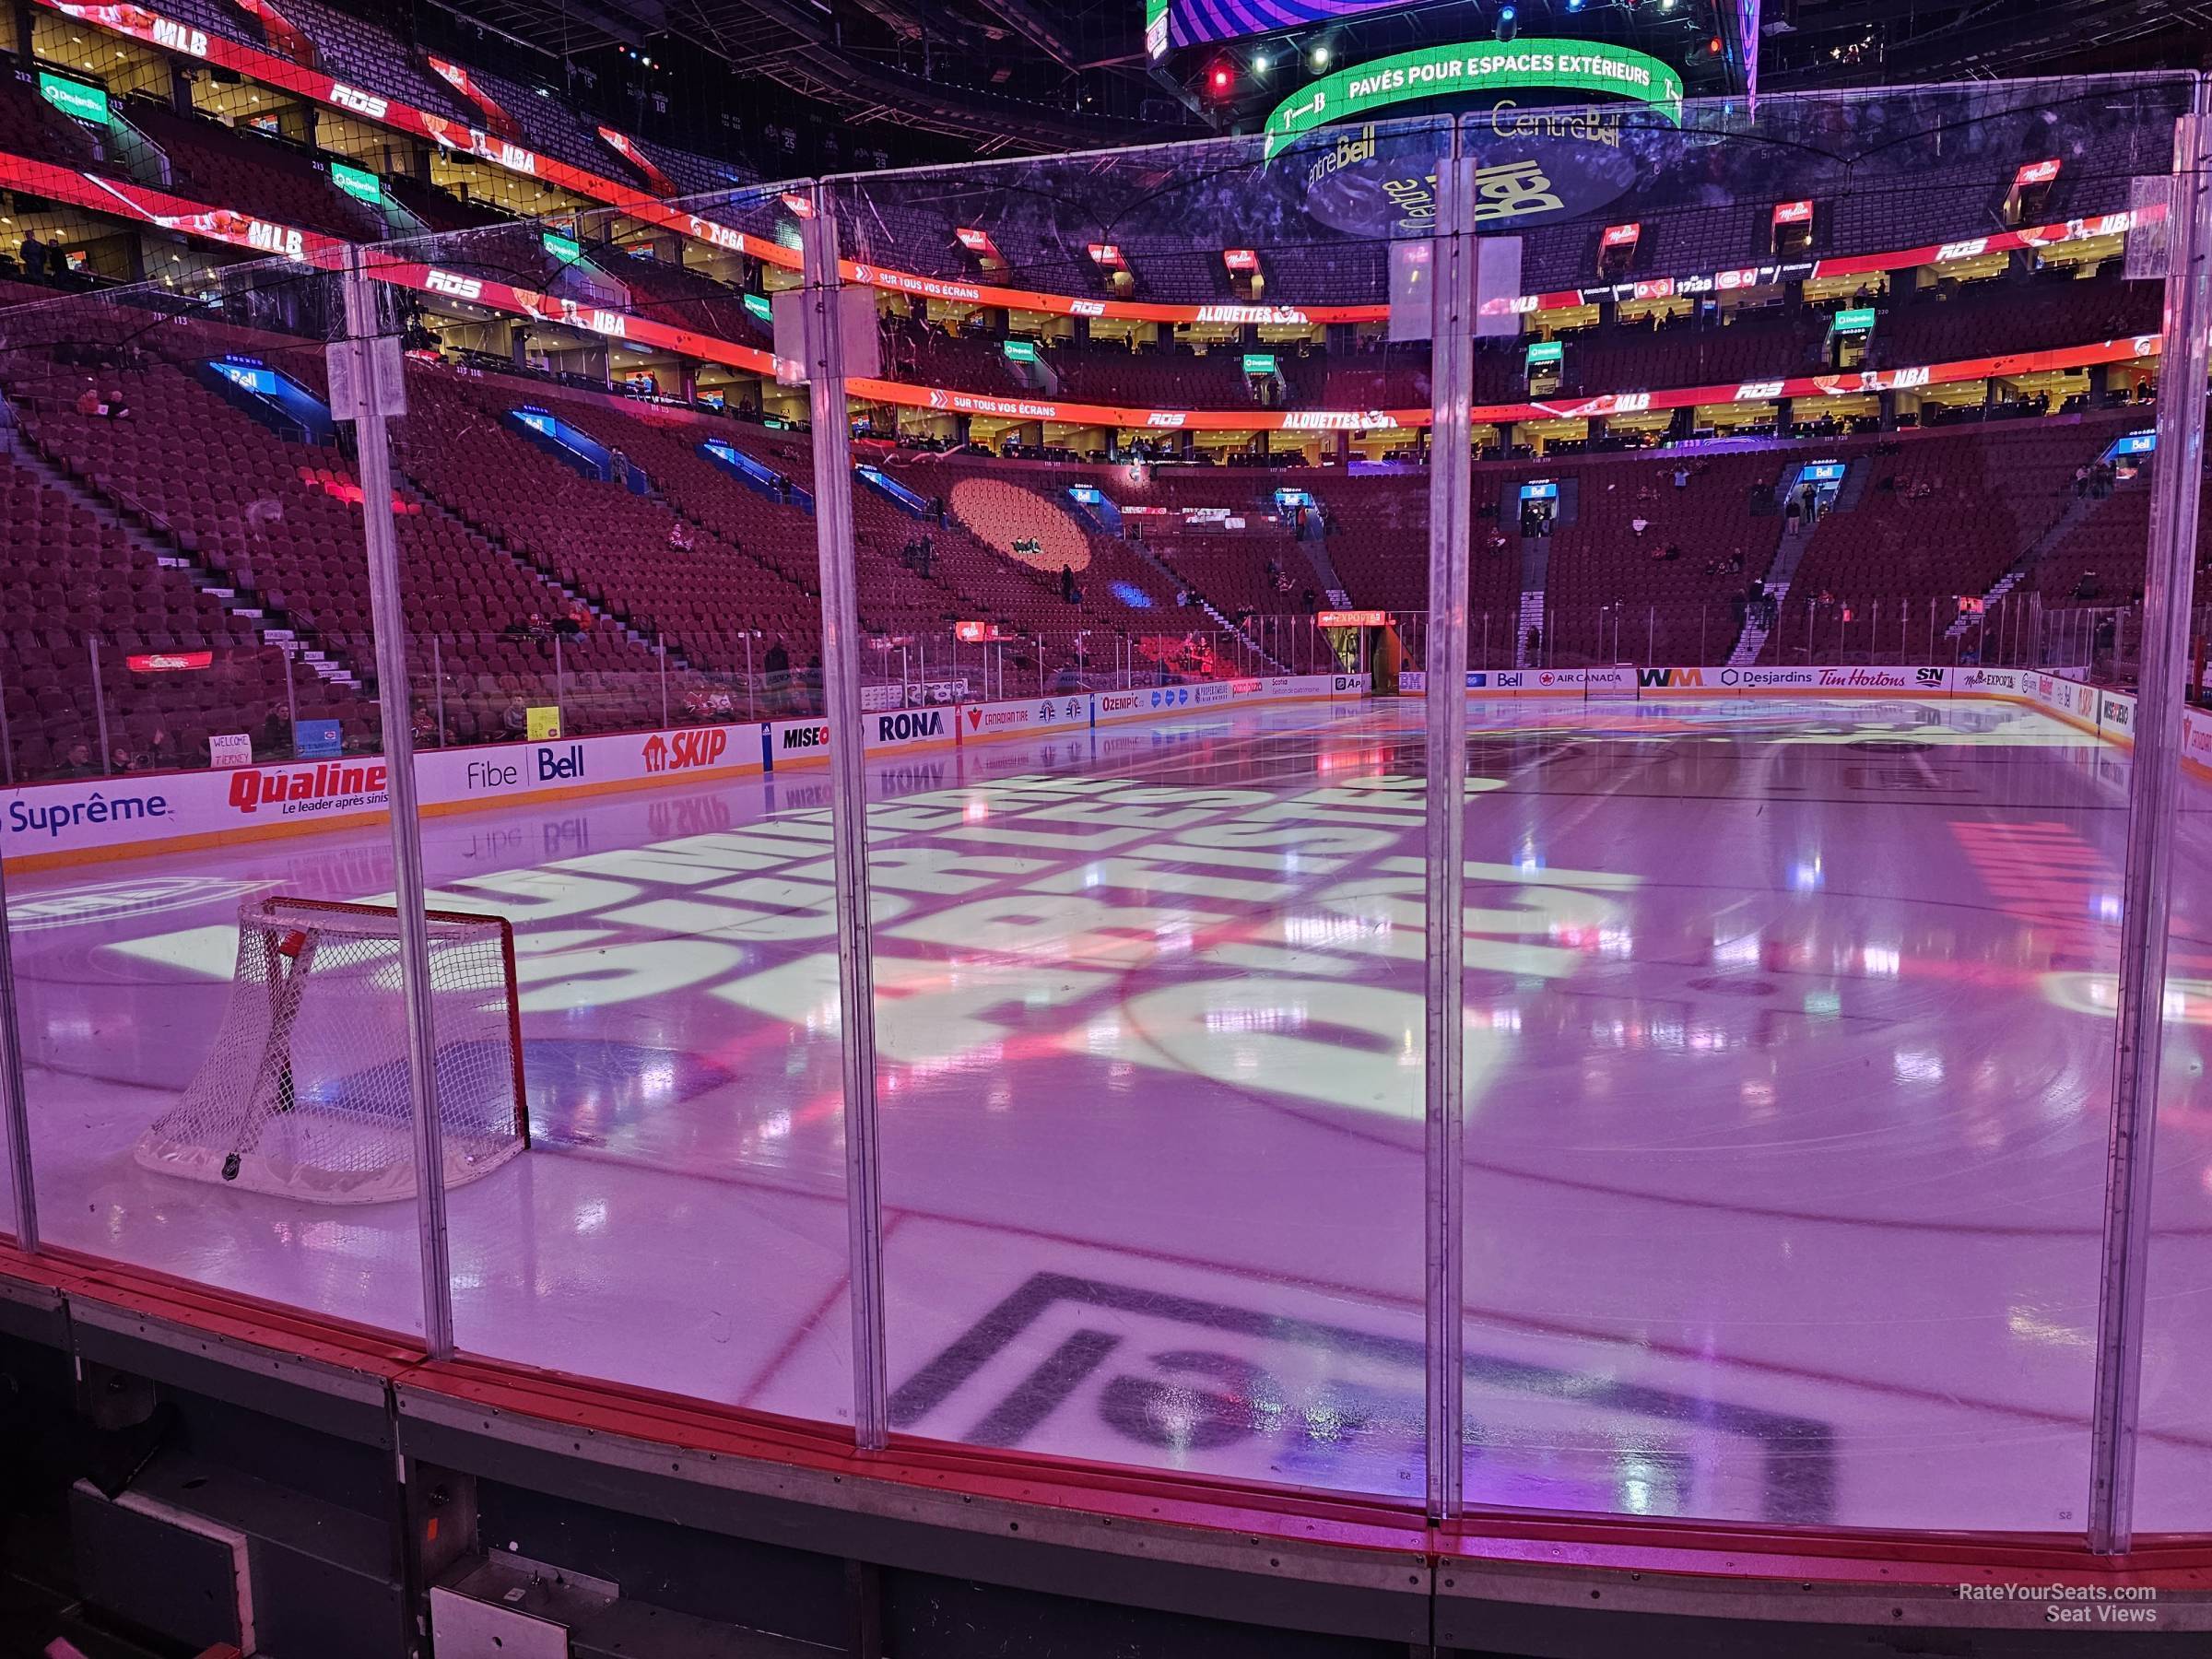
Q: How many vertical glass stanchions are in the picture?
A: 5